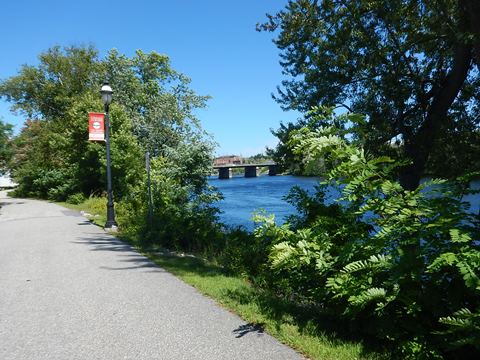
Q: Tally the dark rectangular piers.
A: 3